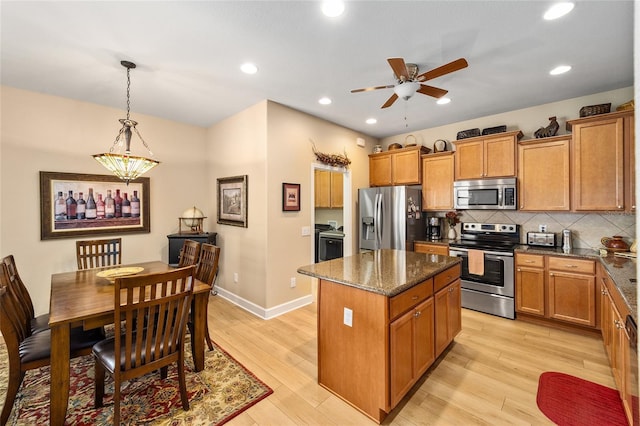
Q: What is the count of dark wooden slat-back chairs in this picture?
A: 6